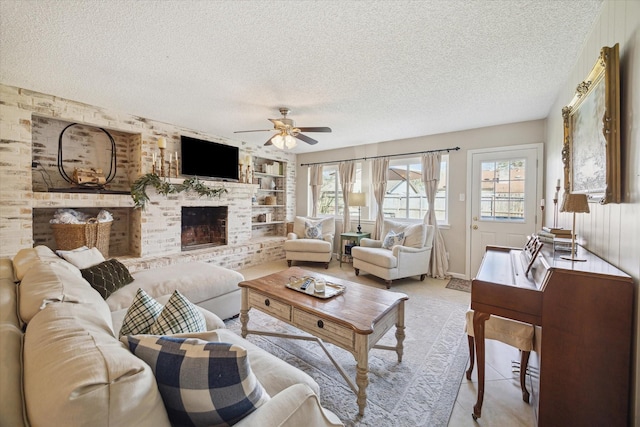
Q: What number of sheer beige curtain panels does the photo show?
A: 4